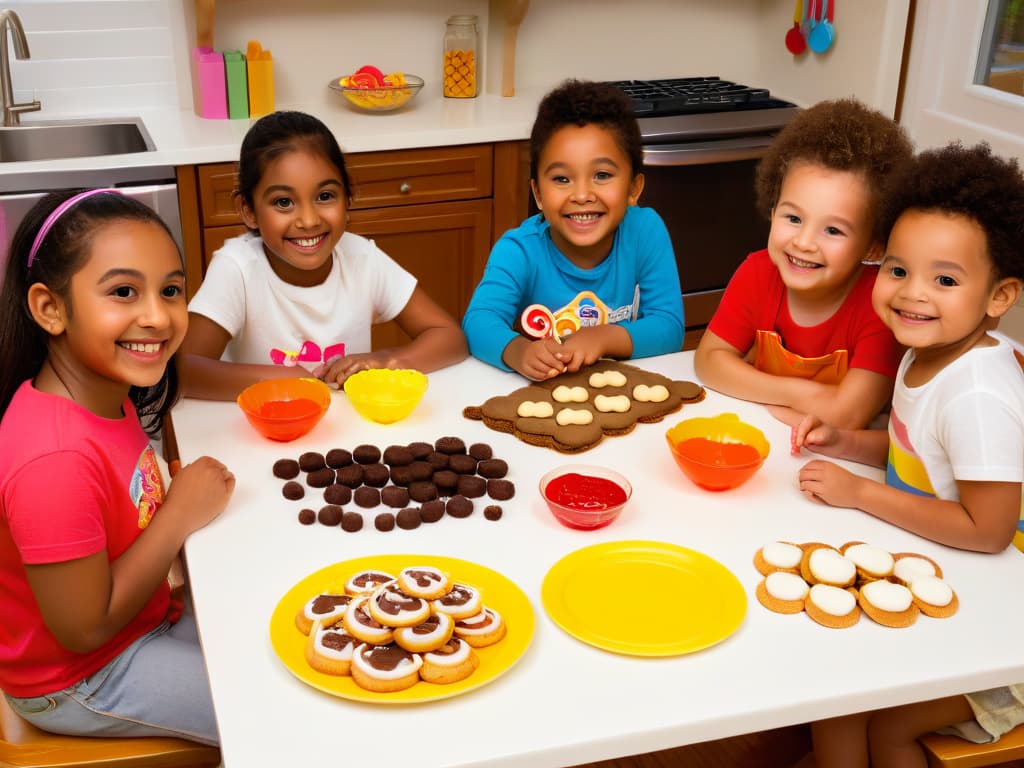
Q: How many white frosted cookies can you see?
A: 8